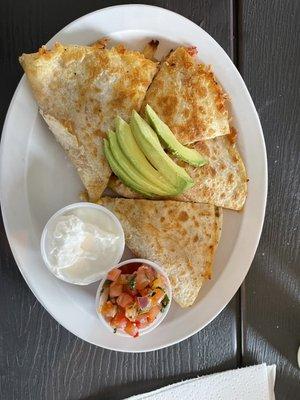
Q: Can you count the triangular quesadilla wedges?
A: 4